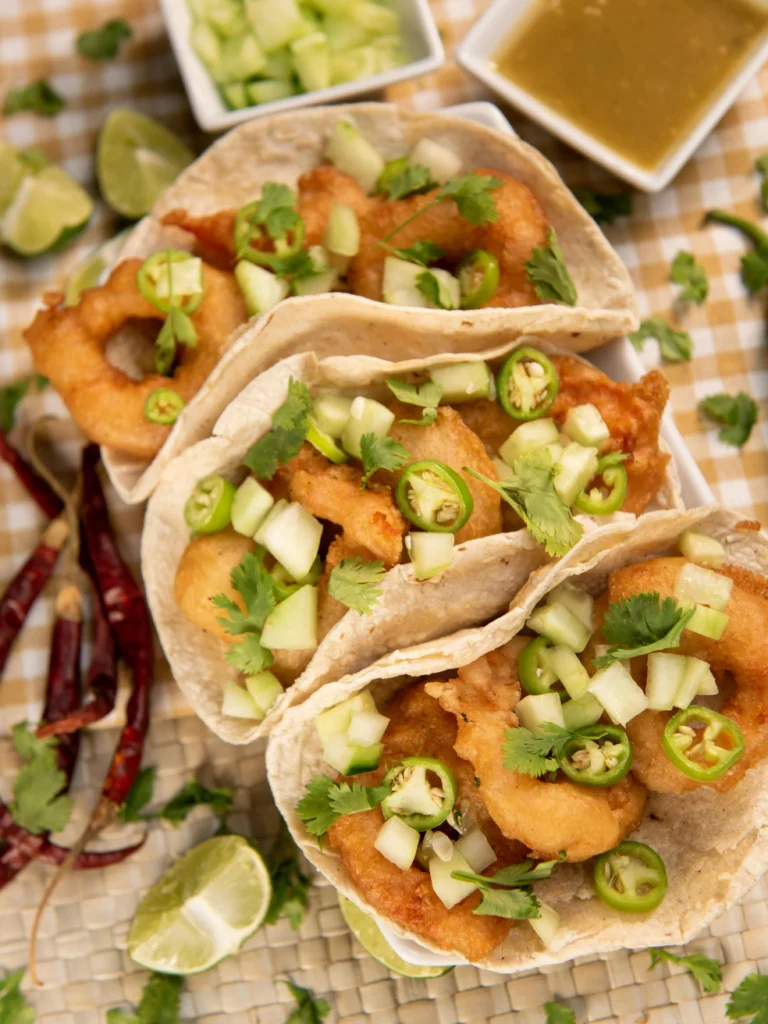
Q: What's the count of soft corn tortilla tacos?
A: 3